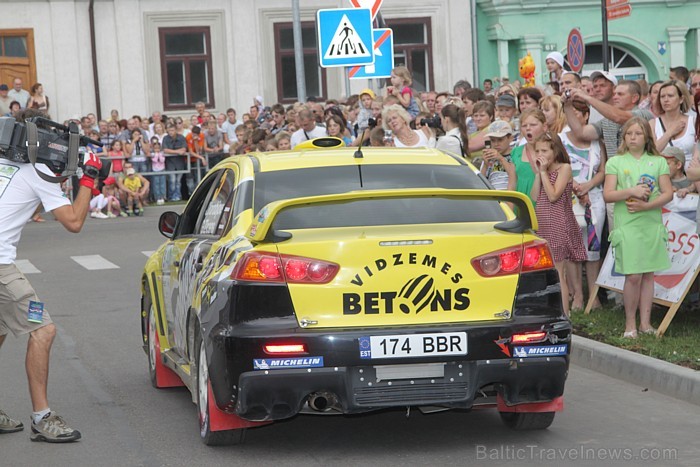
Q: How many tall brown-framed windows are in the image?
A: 3